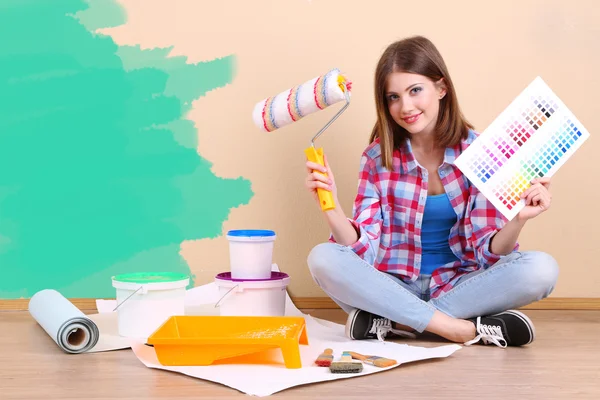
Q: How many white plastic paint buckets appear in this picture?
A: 3